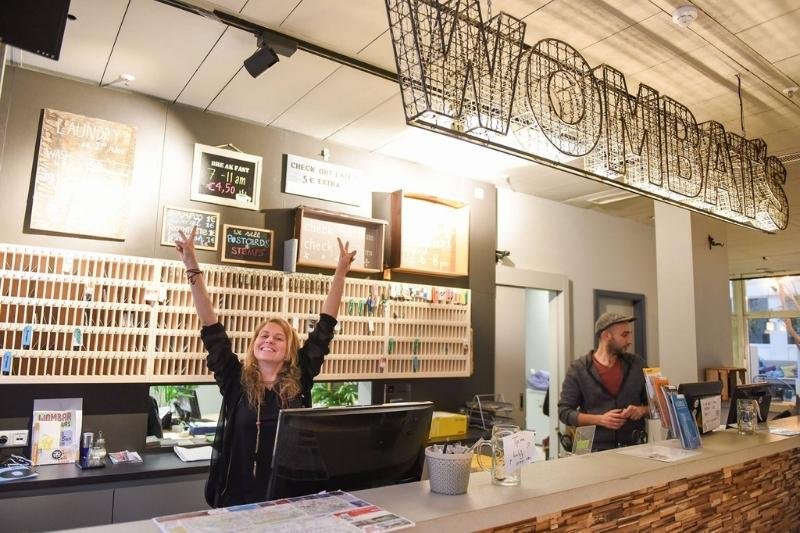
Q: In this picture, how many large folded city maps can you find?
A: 1